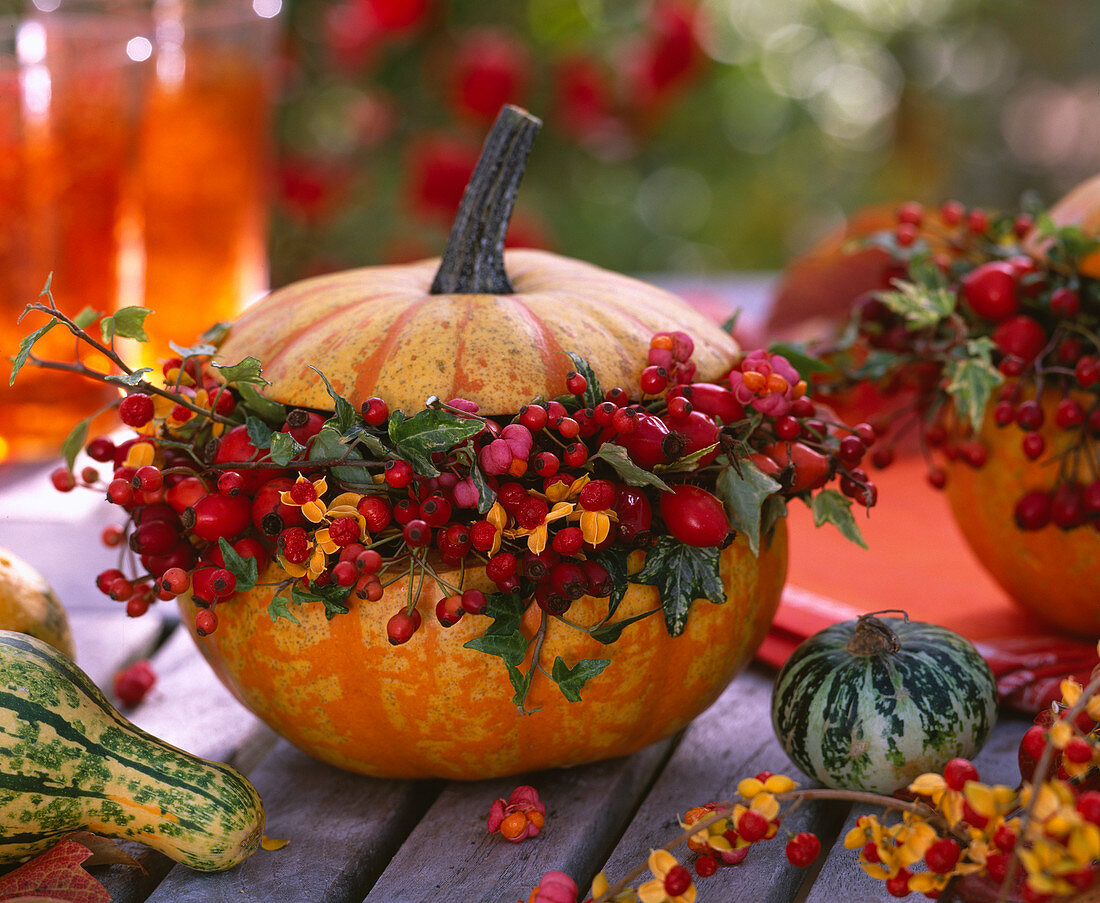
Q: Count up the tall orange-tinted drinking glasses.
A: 2